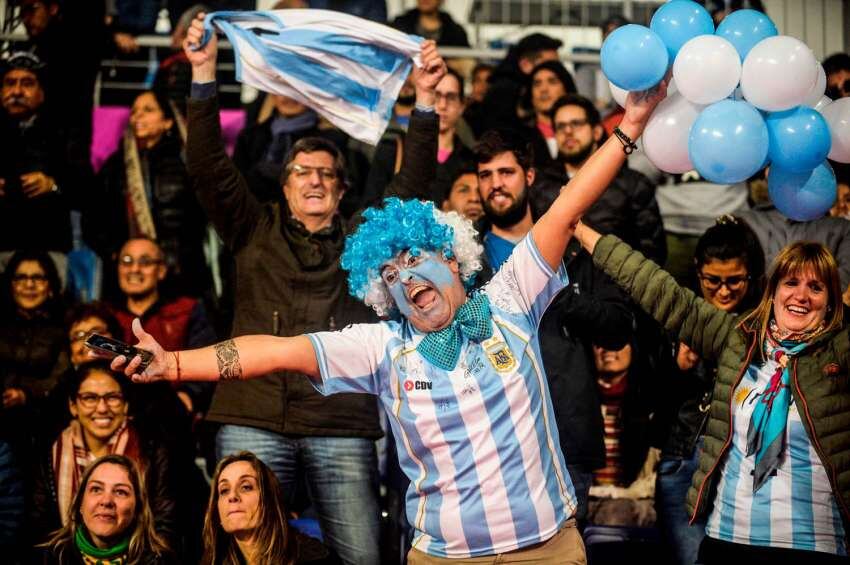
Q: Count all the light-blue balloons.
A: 6